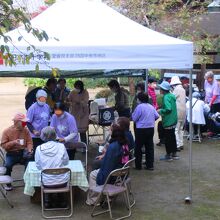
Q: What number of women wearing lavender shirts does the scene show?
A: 4